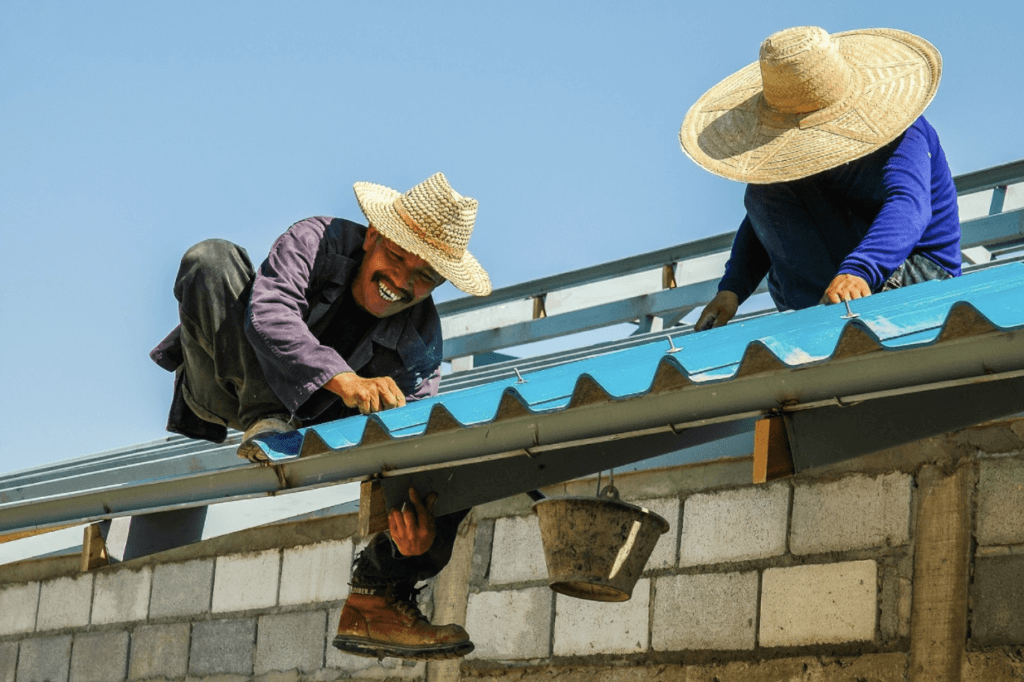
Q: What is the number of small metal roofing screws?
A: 3